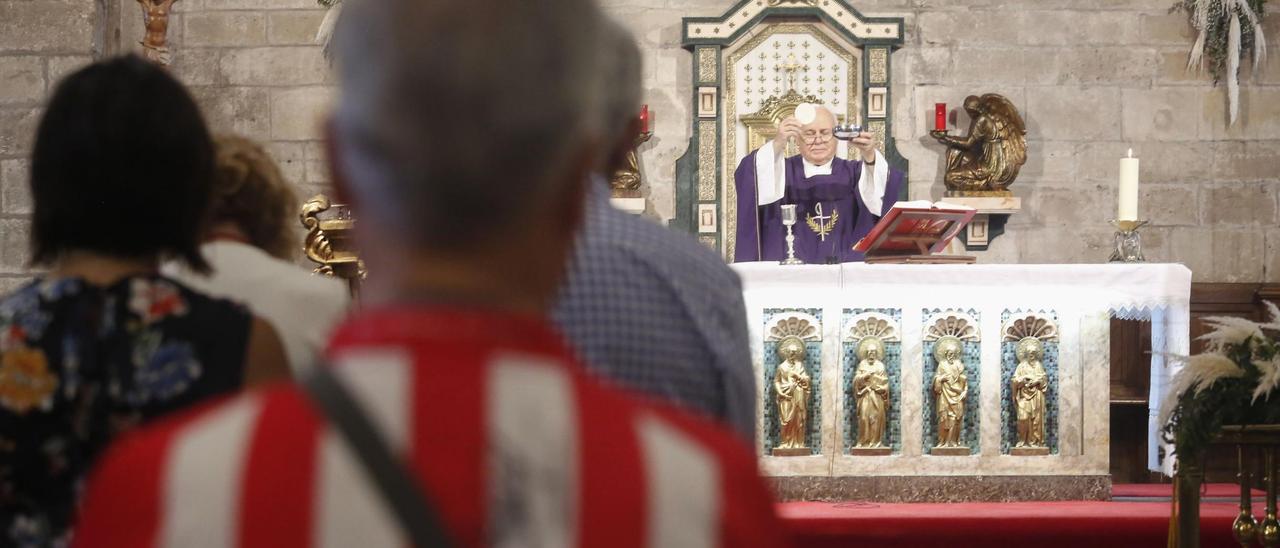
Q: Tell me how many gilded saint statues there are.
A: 4